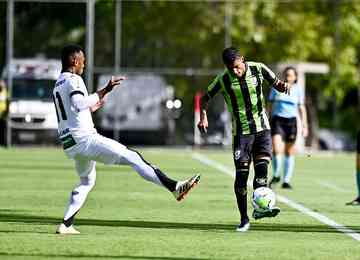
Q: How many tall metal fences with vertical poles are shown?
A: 1